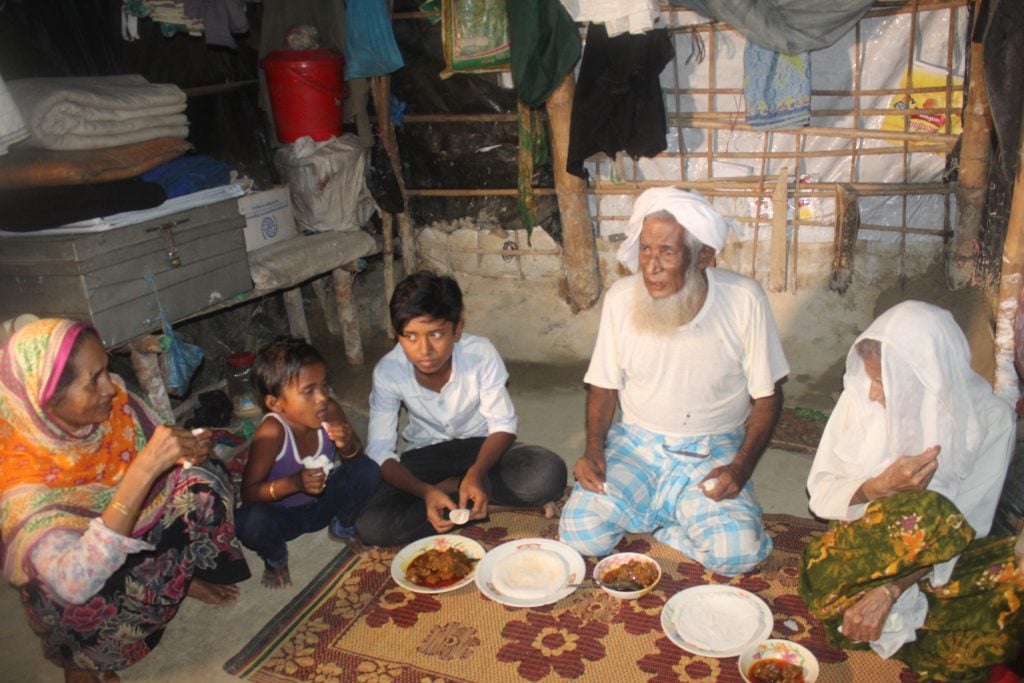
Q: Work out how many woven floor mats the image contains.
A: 1